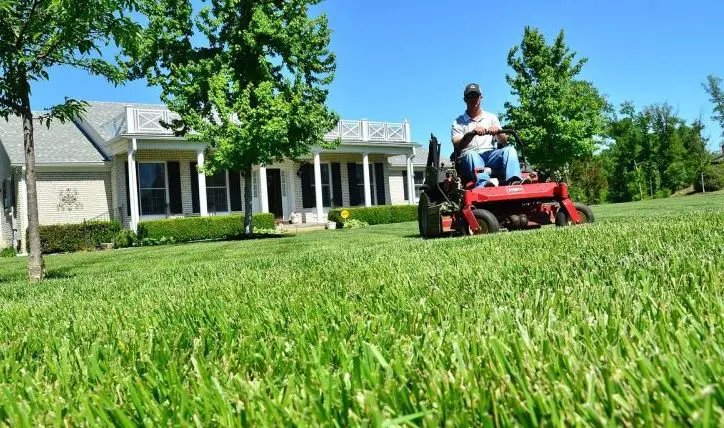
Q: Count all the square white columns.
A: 6